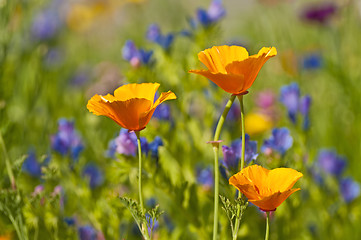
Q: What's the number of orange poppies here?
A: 3